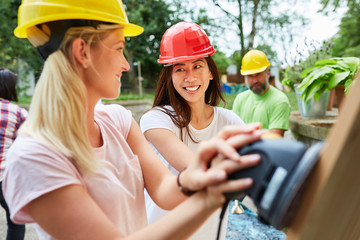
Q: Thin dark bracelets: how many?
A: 1